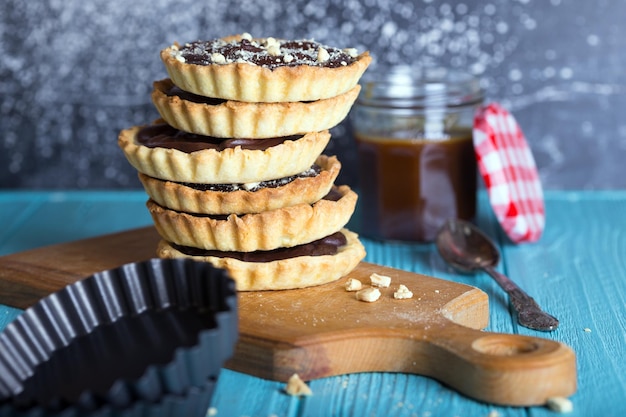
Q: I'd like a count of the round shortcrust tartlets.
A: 6